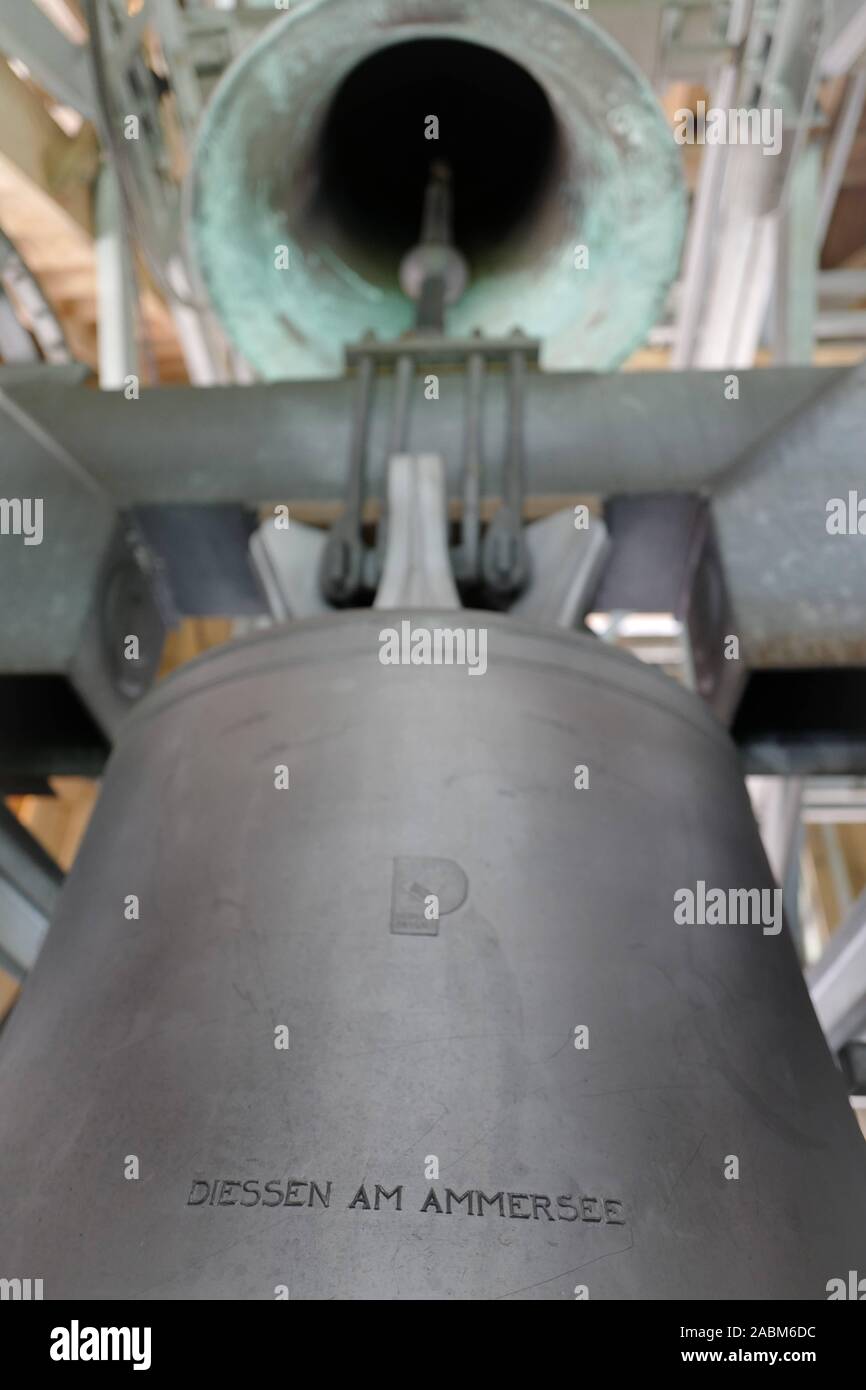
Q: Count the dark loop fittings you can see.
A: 2